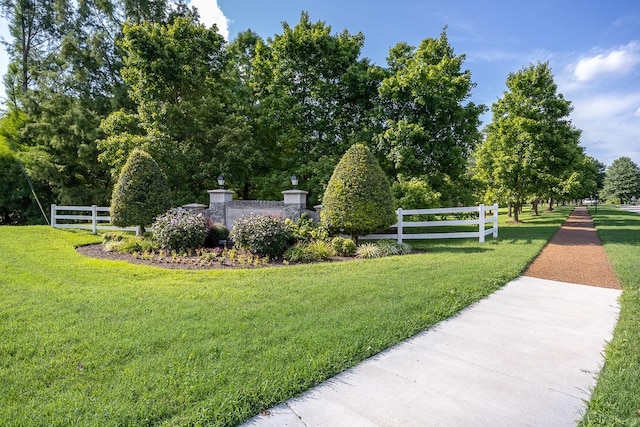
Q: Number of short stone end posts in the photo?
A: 2